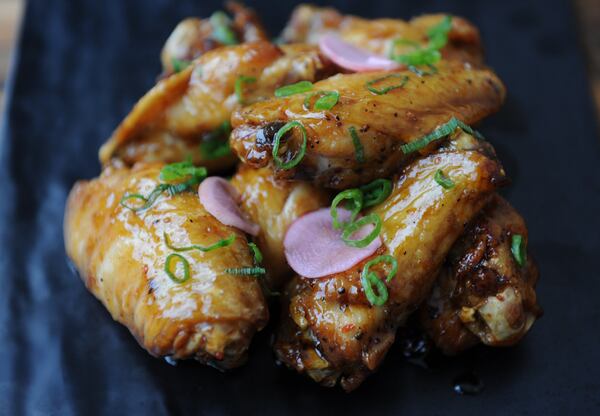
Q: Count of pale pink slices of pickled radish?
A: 3